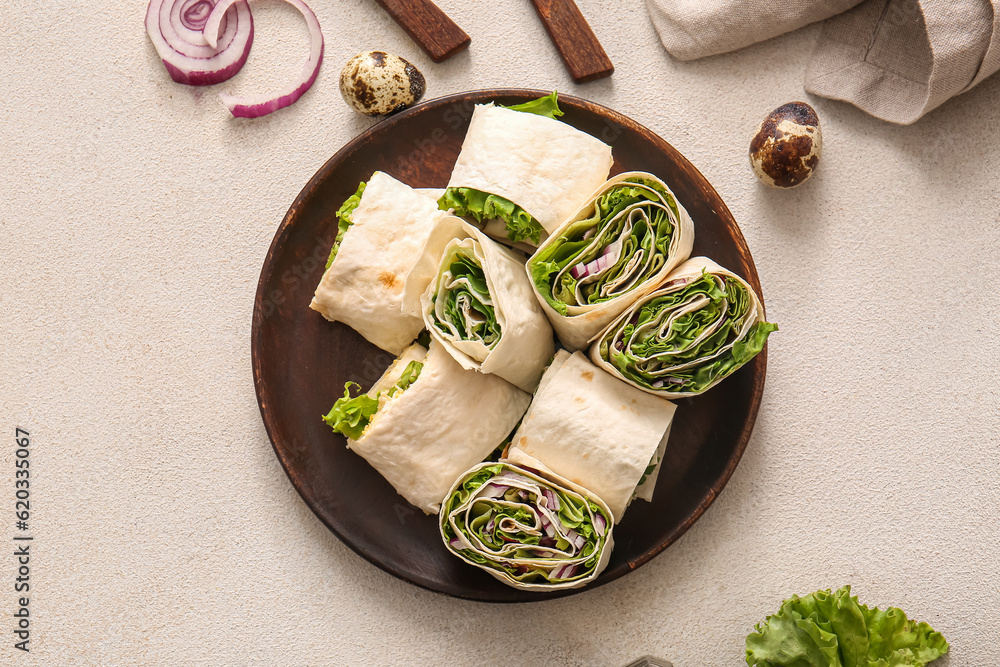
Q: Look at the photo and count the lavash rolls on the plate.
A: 8